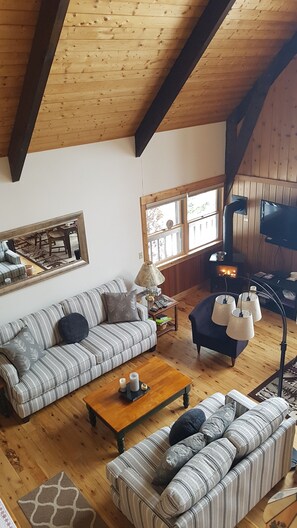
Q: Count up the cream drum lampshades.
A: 3